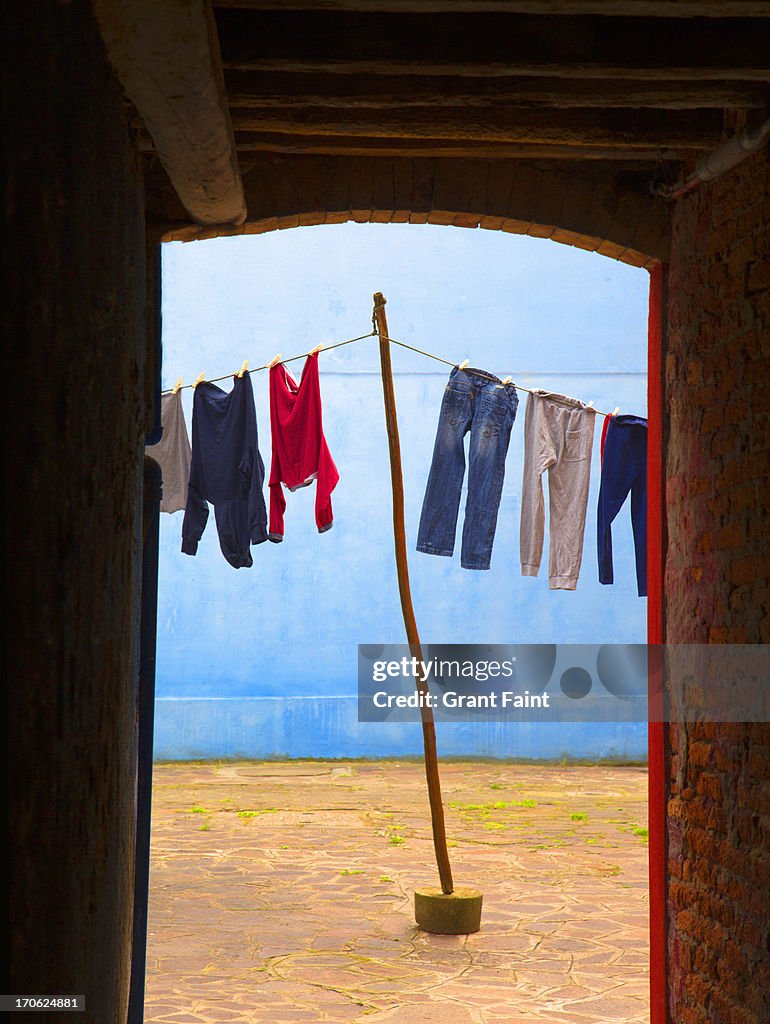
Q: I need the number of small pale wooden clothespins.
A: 9